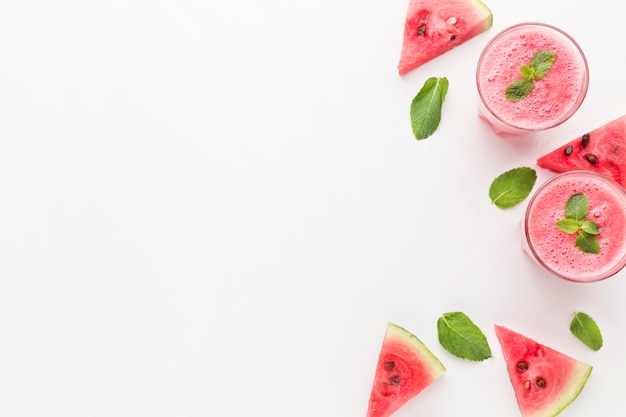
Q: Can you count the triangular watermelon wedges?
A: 4